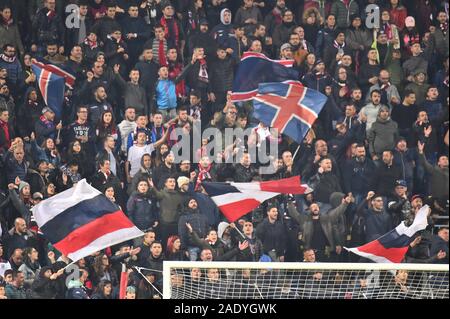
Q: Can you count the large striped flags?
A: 3